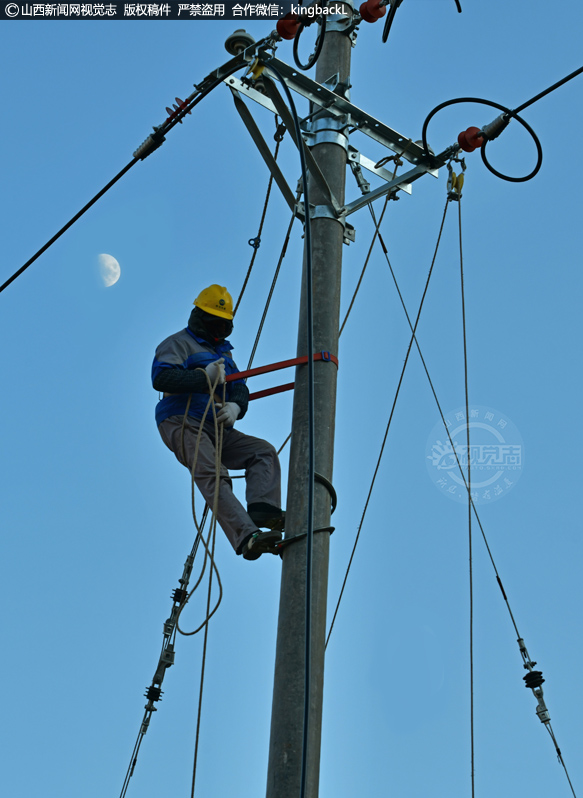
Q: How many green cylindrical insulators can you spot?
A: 0